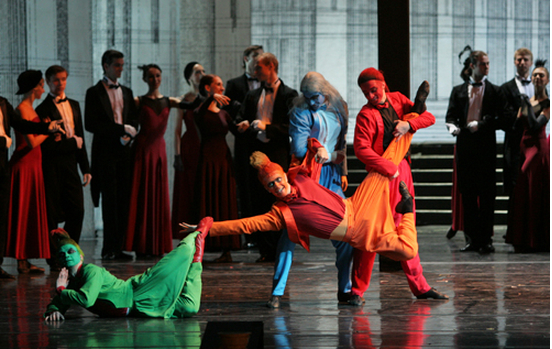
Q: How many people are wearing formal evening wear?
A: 13